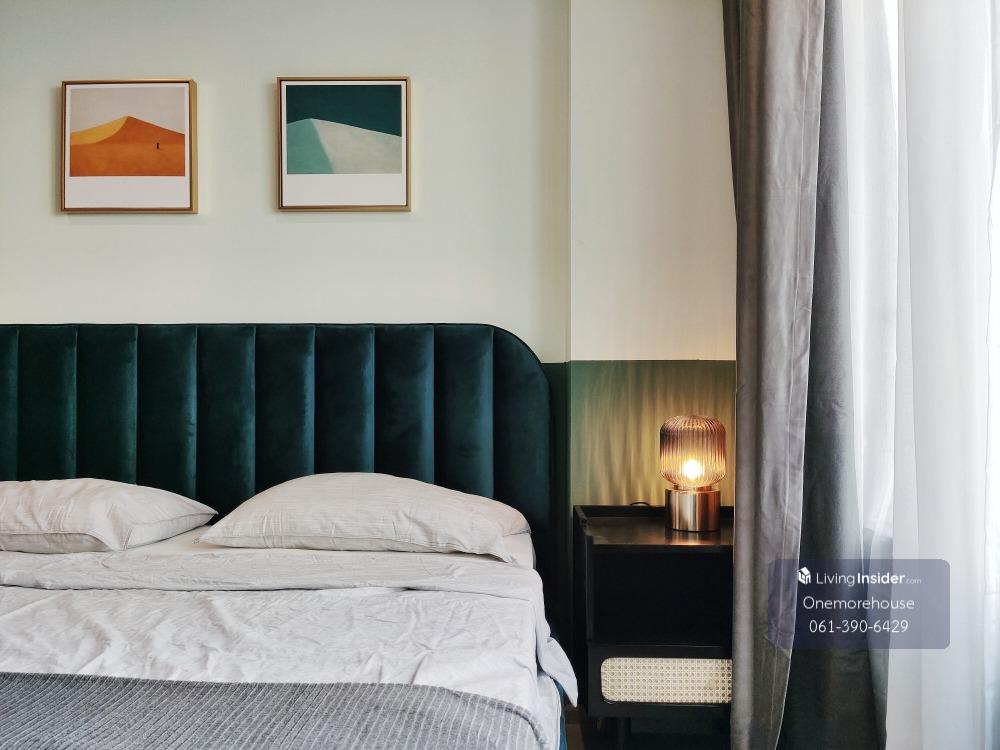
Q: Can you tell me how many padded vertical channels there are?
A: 10